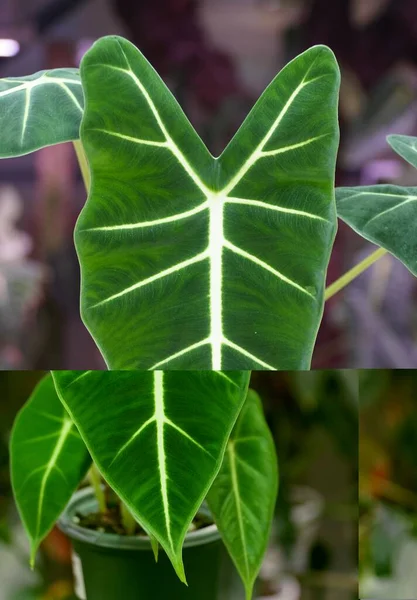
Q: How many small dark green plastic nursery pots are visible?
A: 1